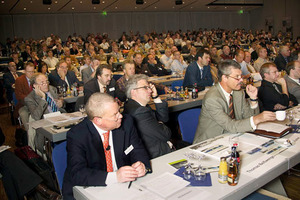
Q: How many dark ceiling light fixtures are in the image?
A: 4